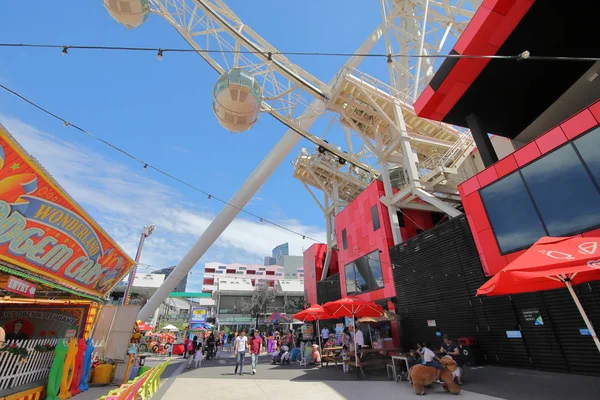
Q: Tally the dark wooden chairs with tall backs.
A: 0